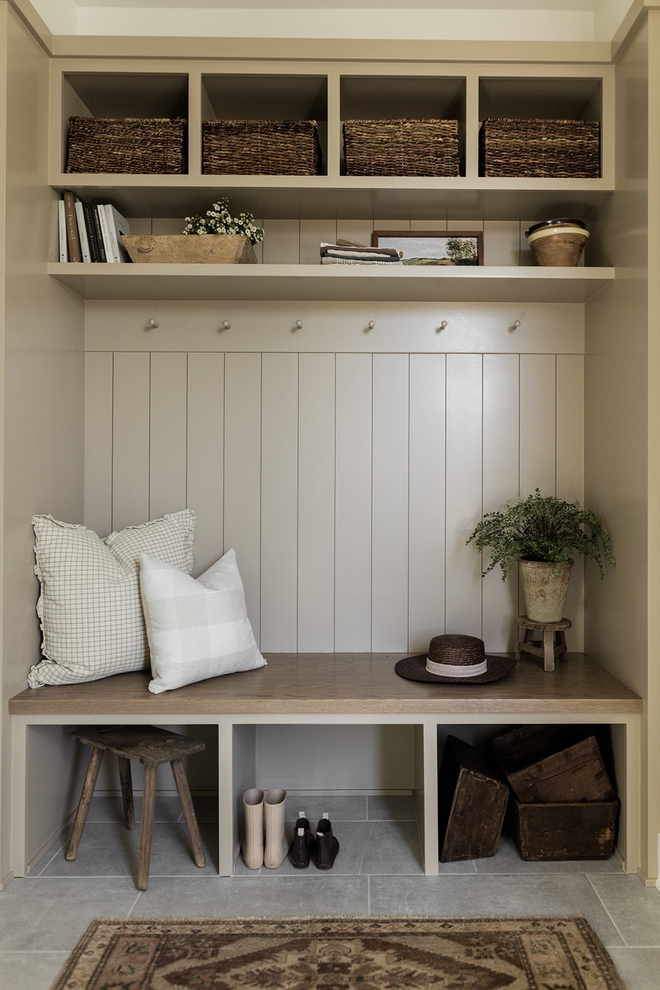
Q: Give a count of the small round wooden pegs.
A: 6